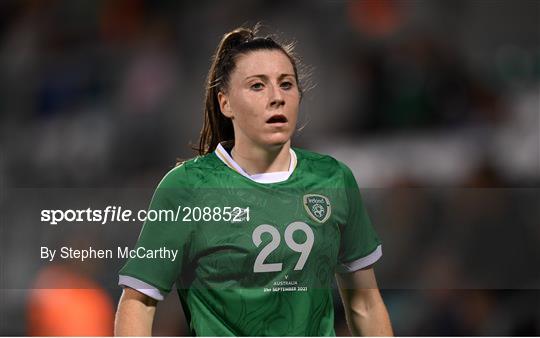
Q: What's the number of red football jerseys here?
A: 0